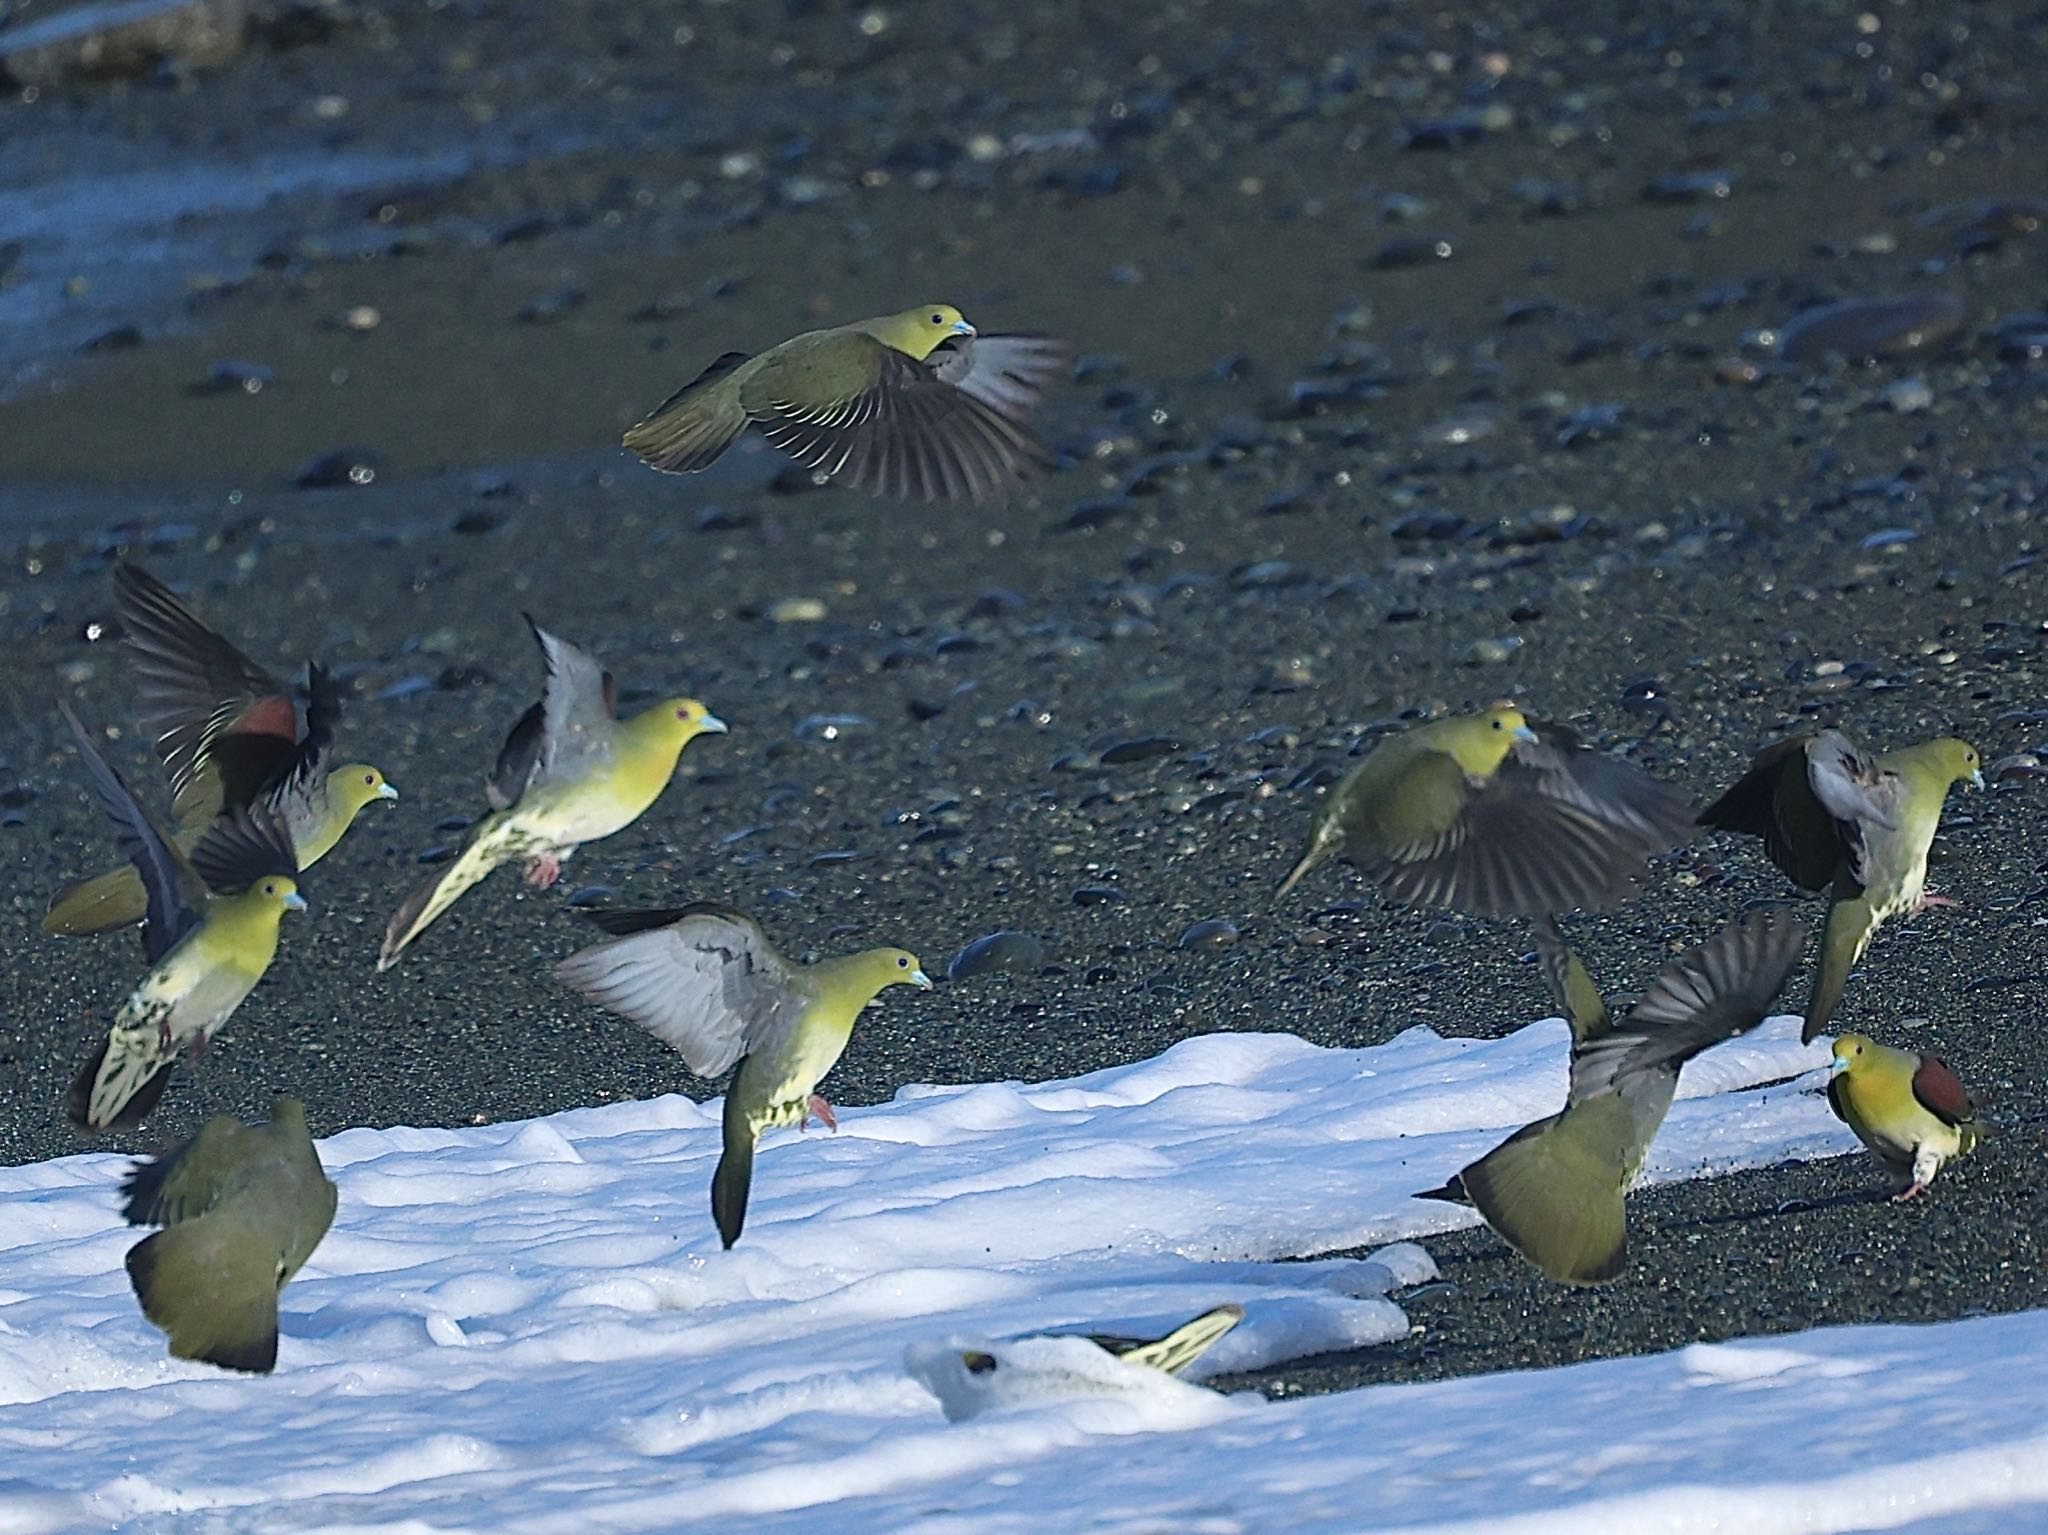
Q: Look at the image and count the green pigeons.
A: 11